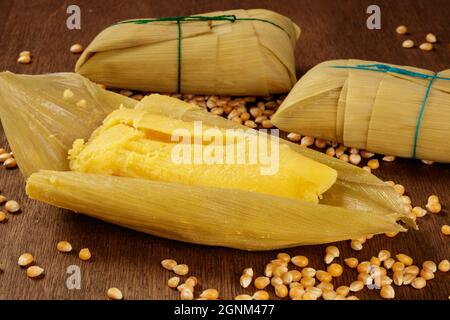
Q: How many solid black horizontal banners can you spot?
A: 1